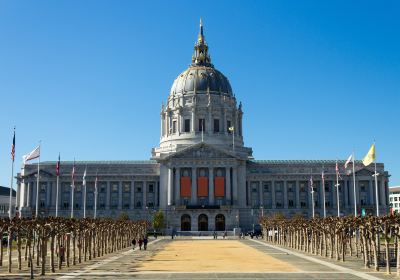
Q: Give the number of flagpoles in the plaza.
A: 11